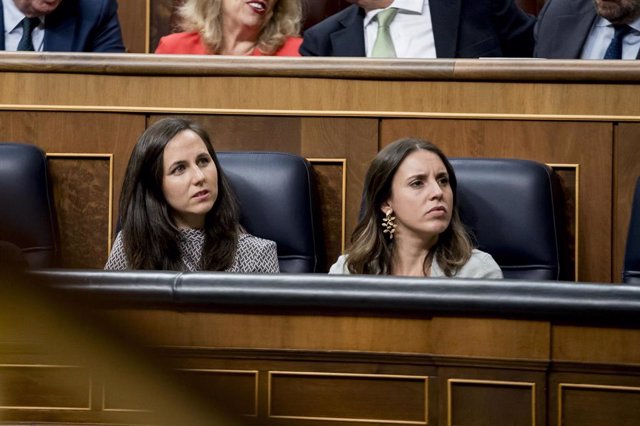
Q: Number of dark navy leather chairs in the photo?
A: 4